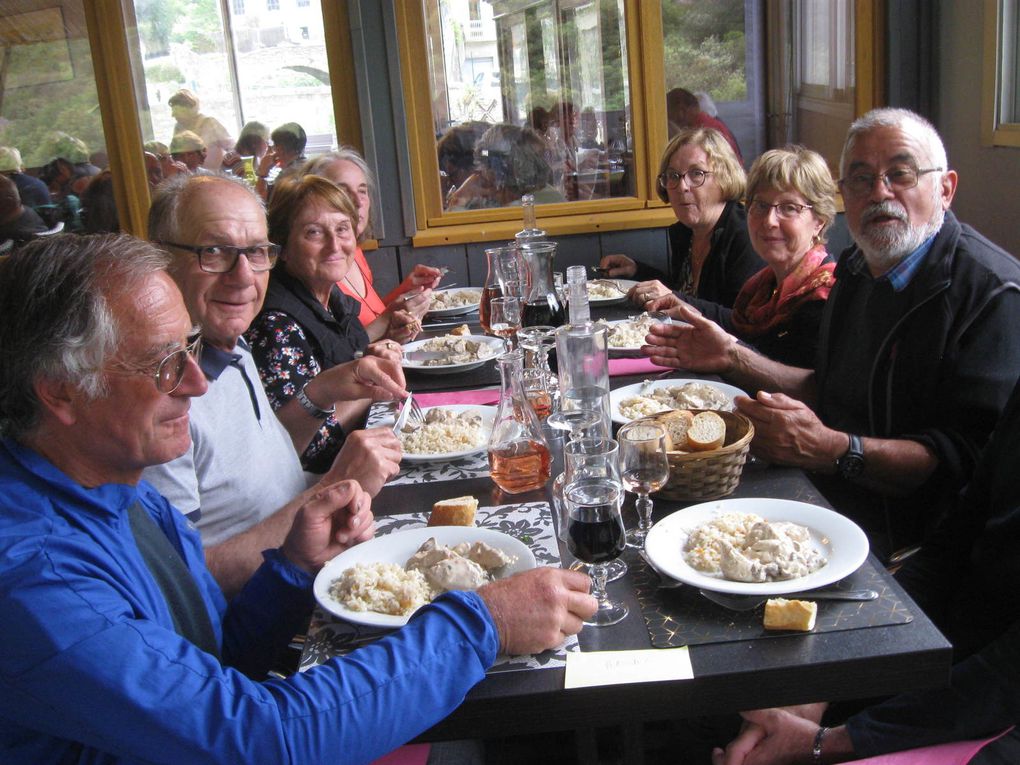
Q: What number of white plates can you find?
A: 8